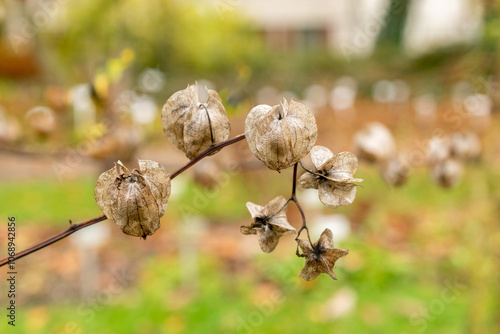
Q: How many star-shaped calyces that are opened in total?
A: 3